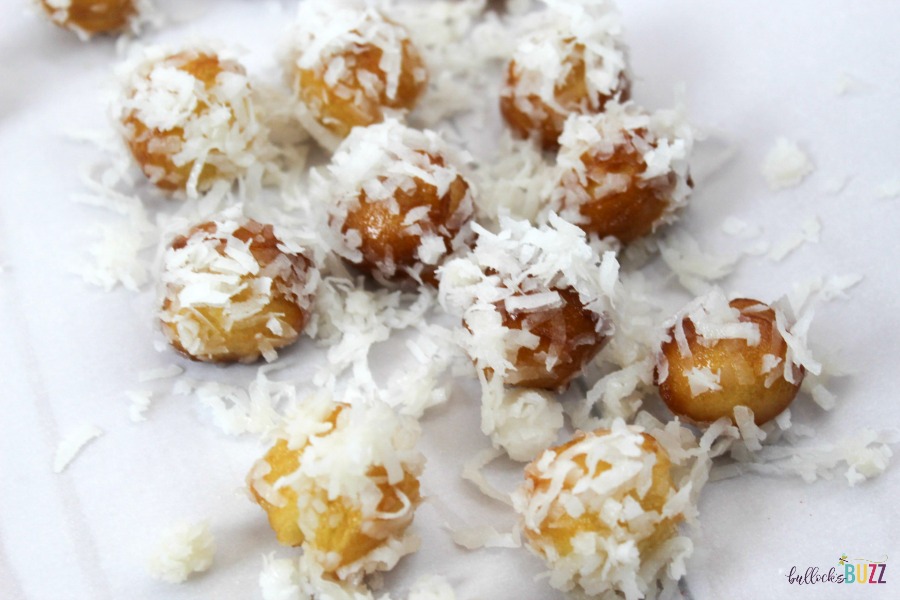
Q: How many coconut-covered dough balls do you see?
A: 11